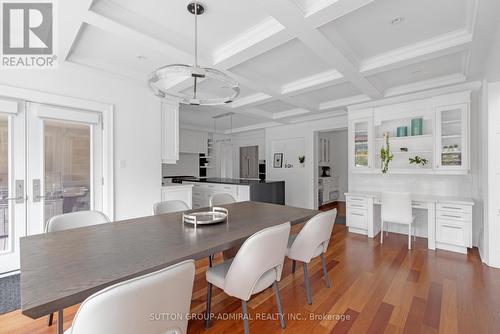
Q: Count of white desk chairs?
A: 1